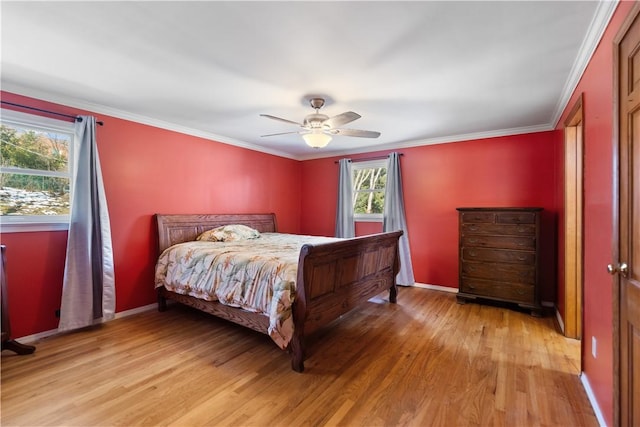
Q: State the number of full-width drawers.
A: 5